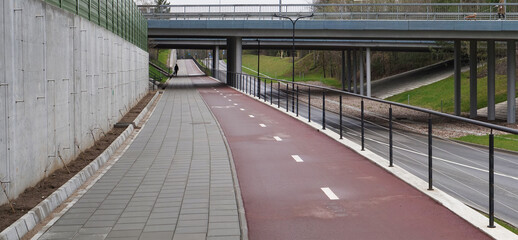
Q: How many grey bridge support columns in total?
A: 11